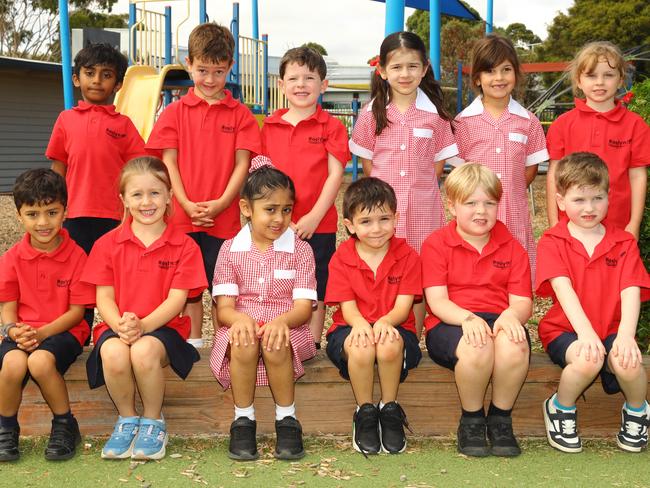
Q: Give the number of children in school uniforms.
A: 12